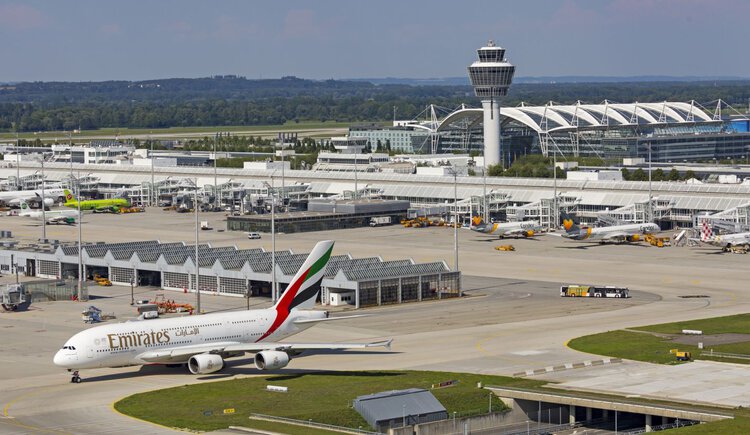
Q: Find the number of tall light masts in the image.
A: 14